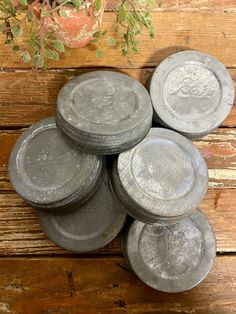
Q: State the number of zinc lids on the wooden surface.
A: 6